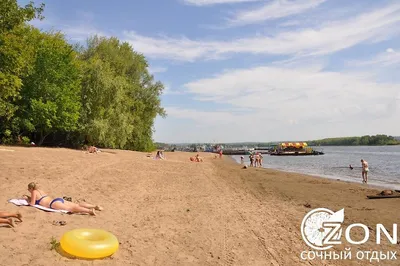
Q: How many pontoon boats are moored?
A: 1